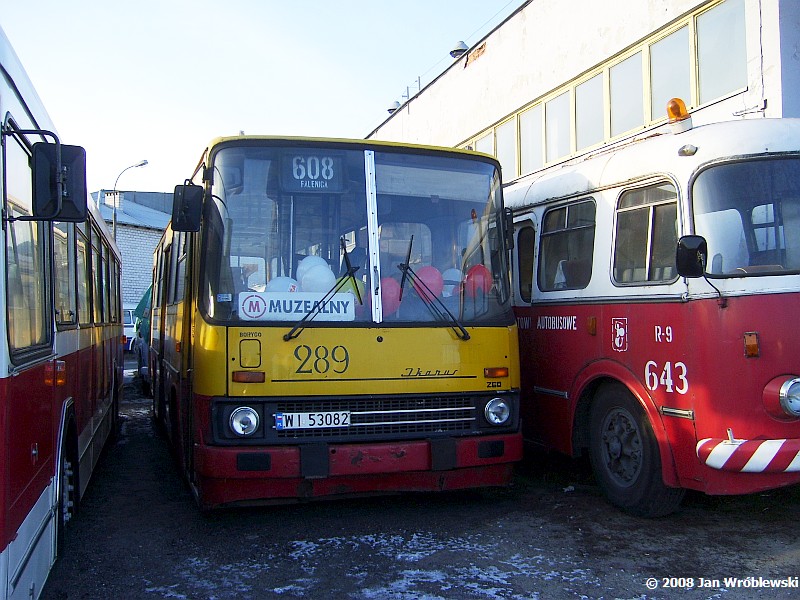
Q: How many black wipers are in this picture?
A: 2